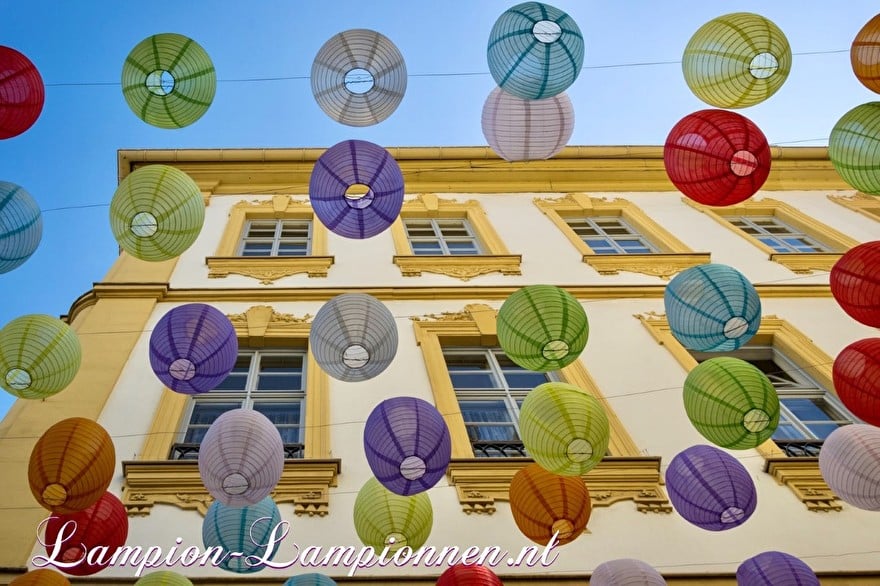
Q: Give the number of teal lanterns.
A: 5